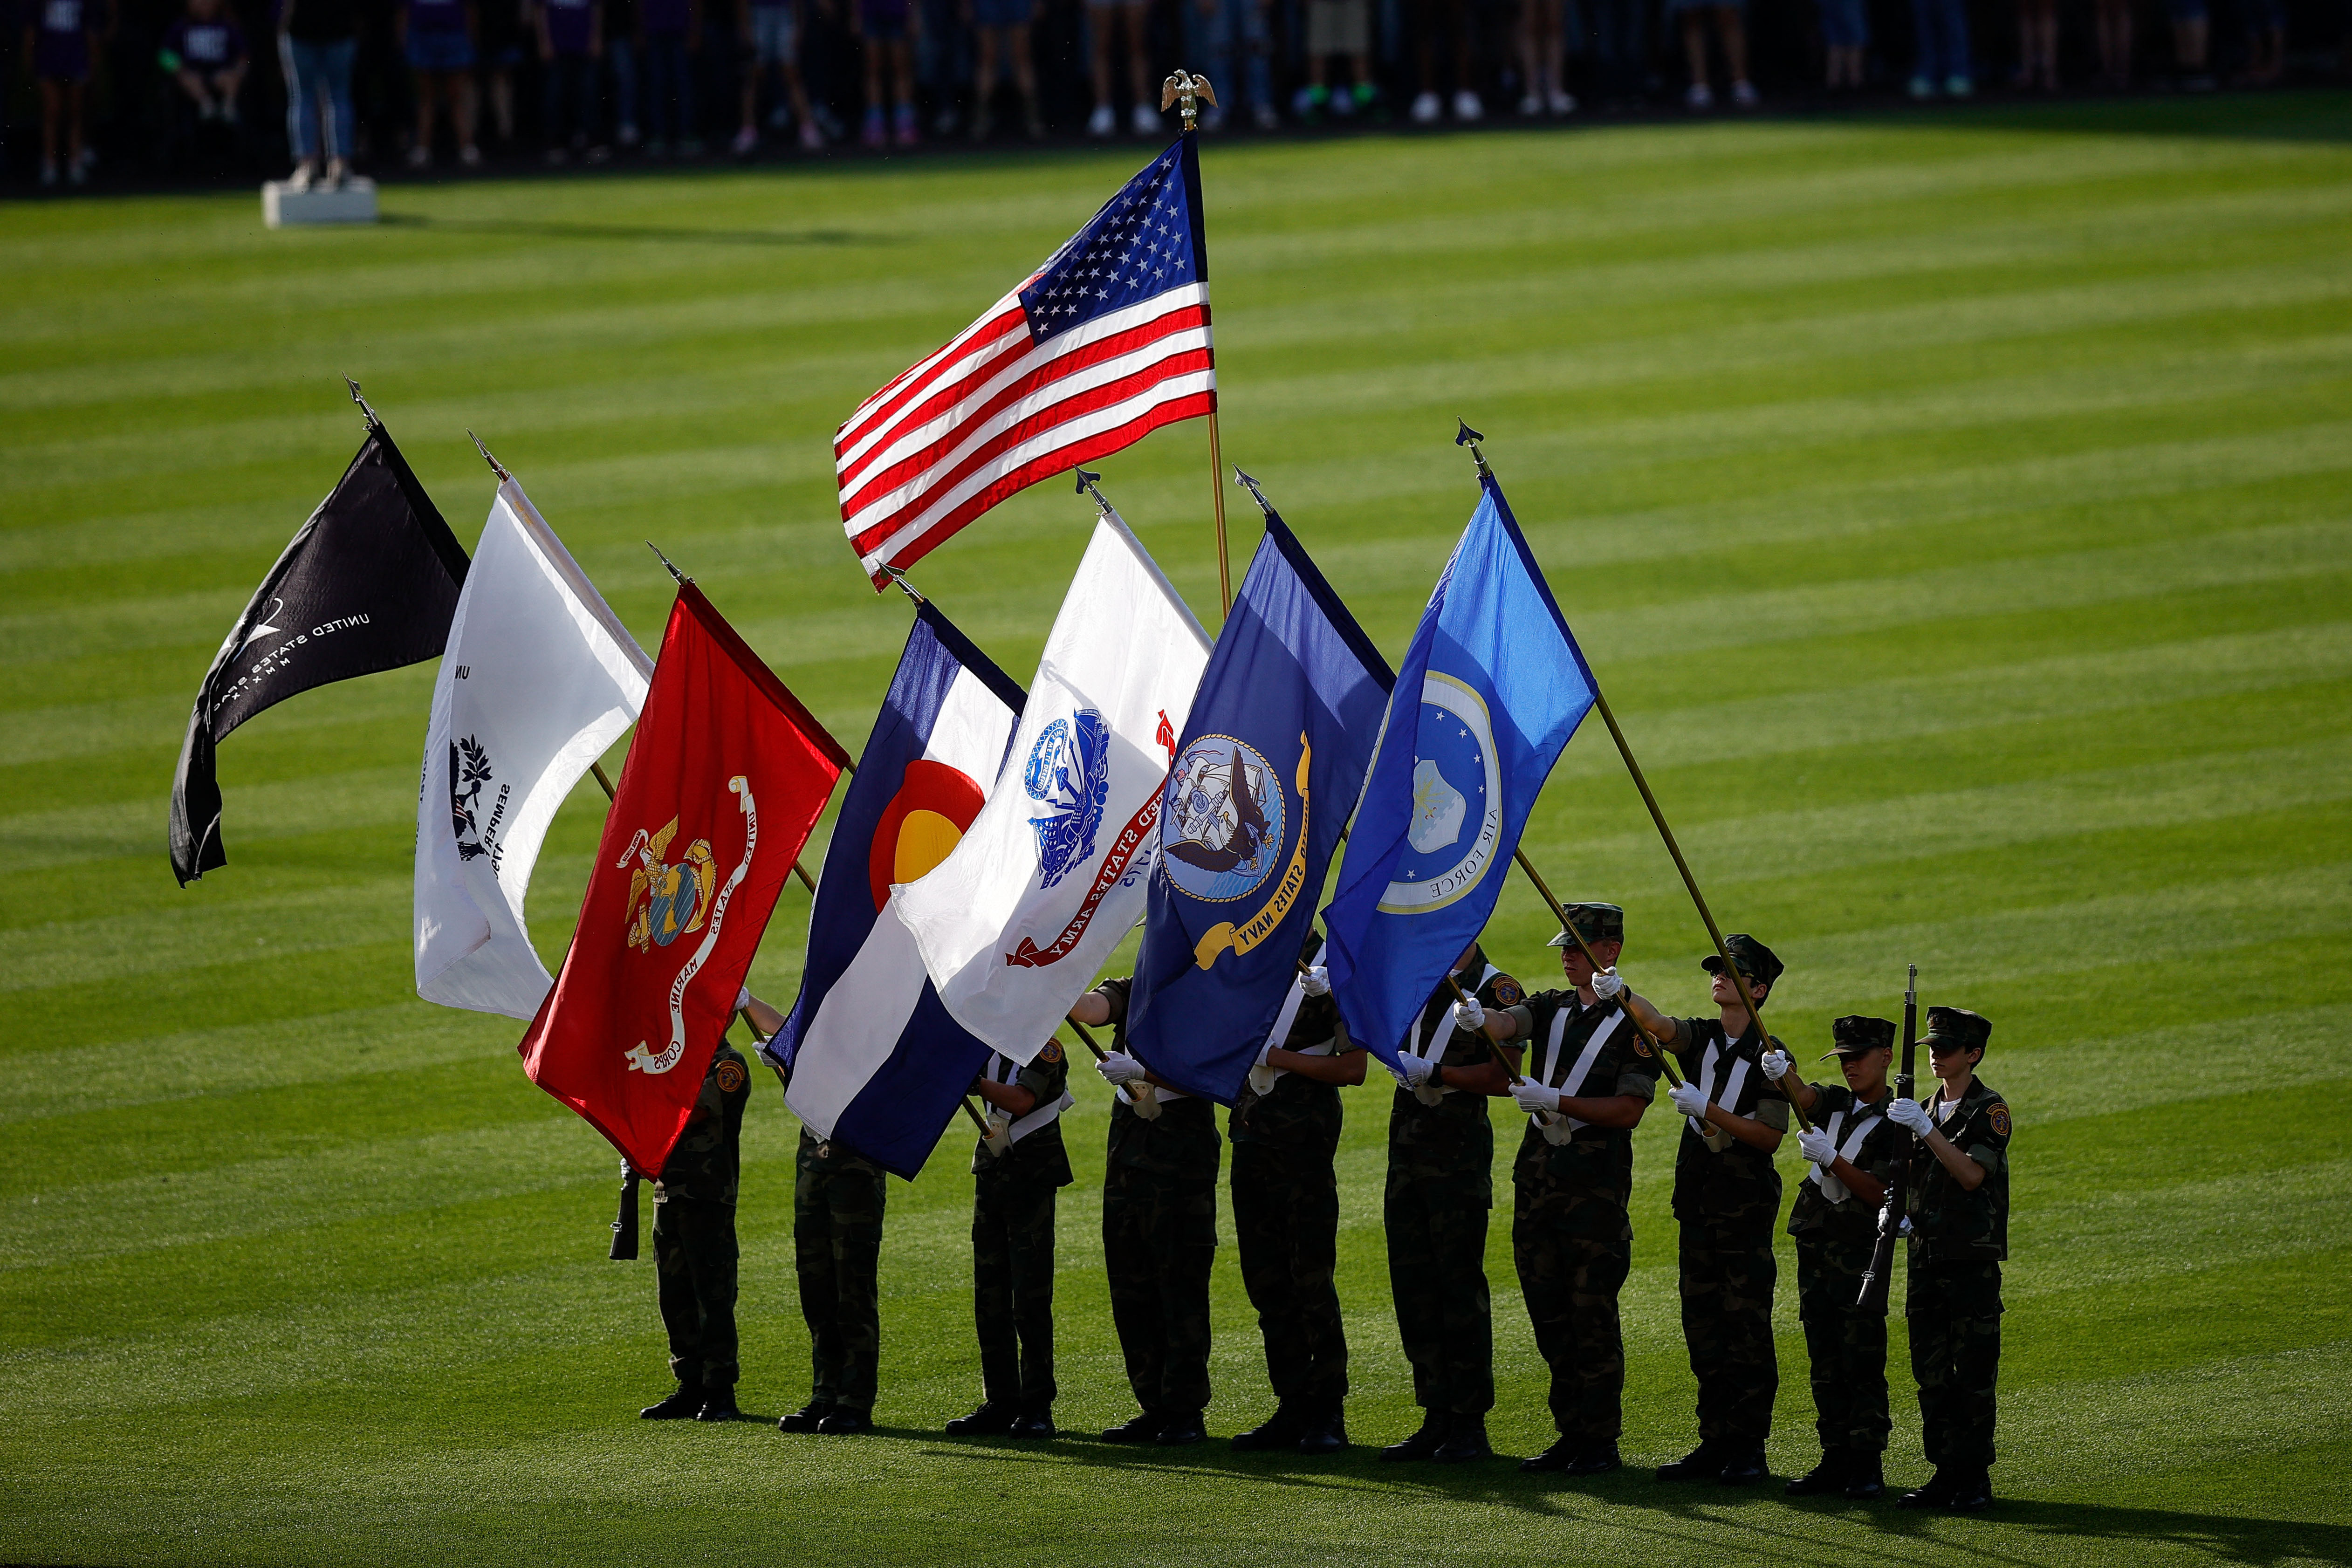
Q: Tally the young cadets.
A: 10